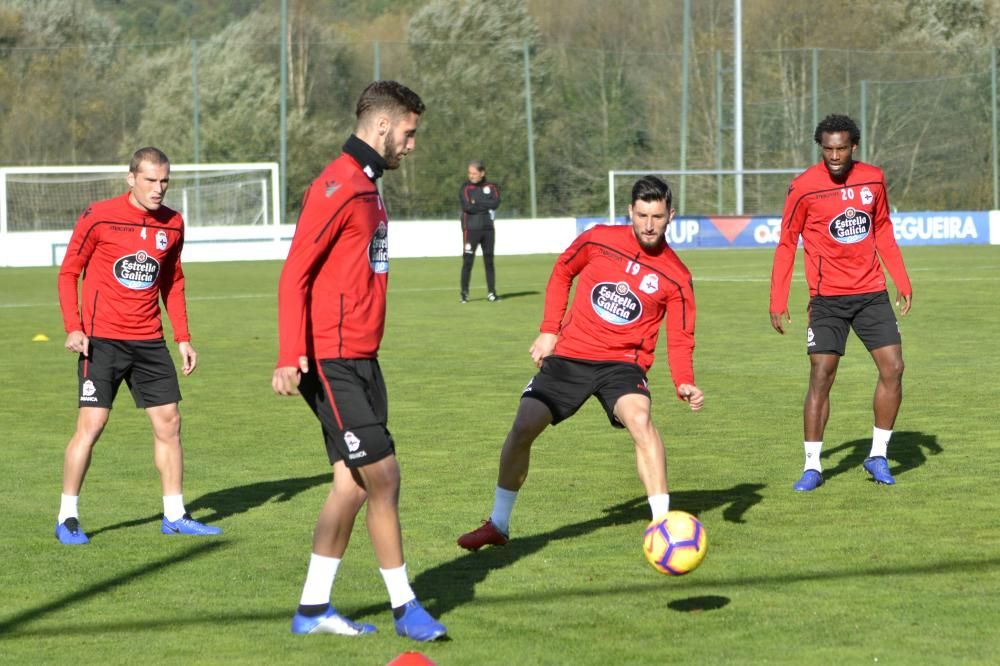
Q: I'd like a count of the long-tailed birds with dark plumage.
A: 0